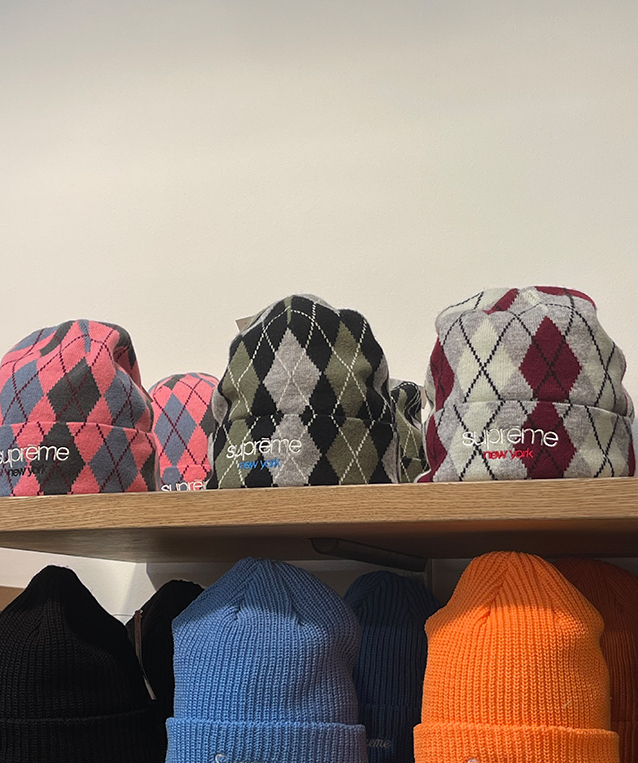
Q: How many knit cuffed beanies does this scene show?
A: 11